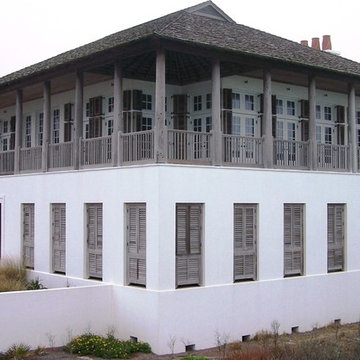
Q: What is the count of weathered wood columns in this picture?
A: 9